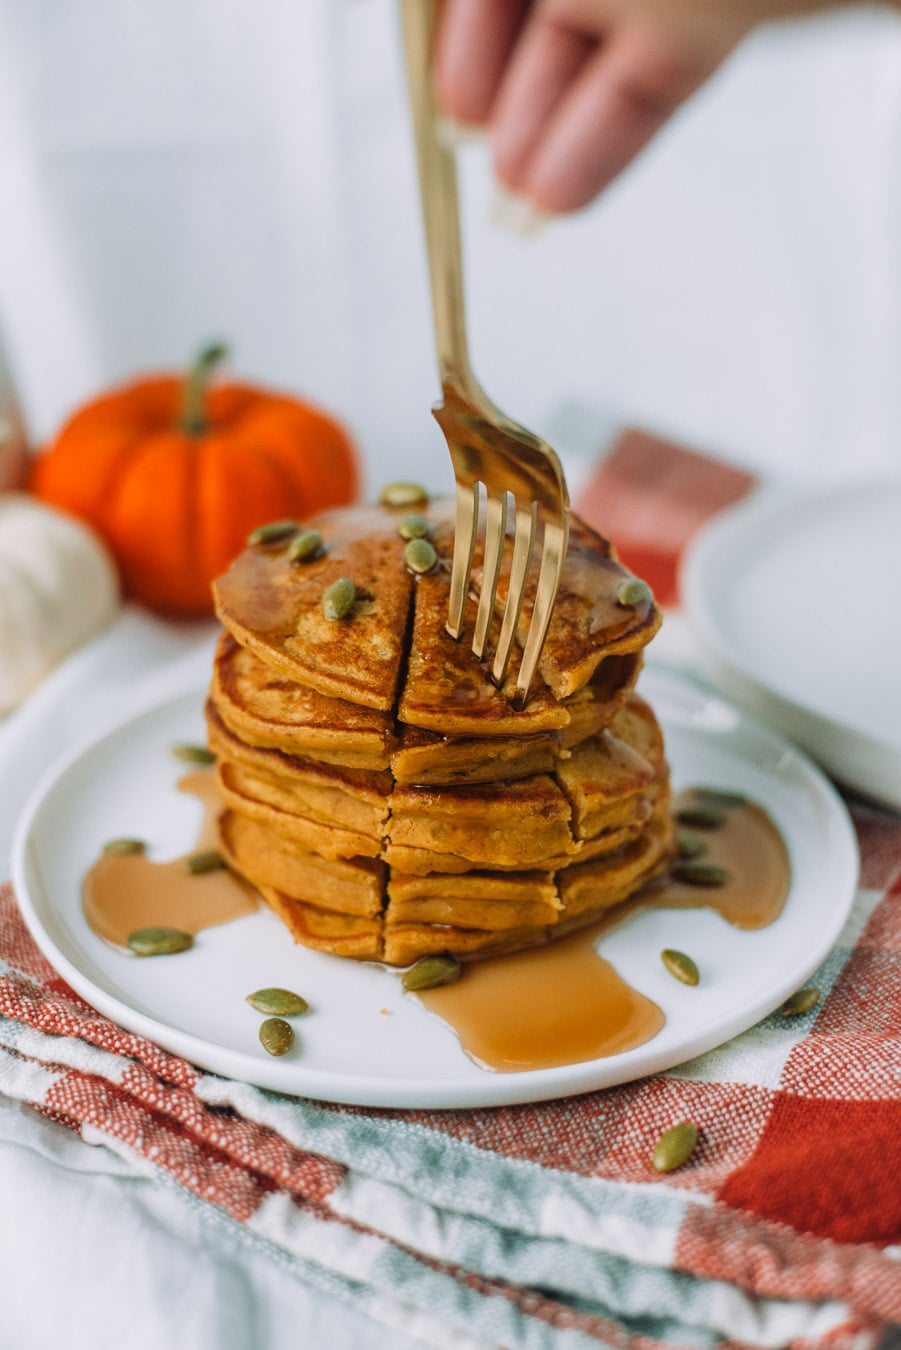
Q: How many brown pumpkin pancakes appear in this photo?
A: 6